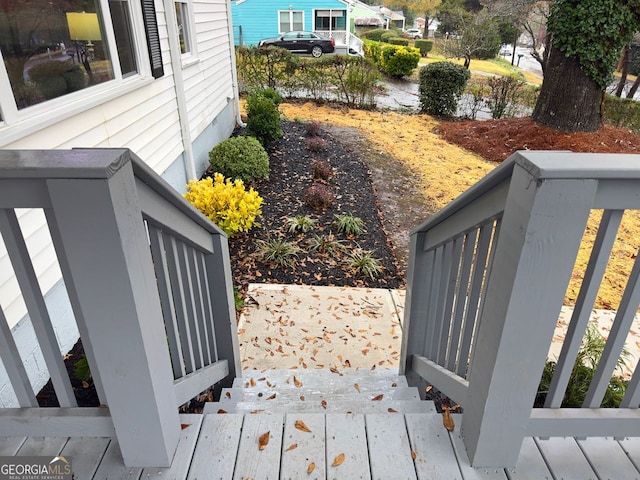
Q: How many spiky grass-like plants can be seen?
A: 5